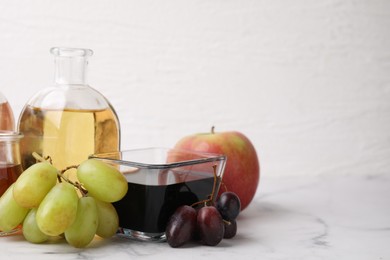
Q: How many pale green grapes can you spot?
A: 7